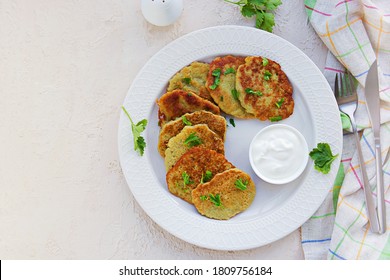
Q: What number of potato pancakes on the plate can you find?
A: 8